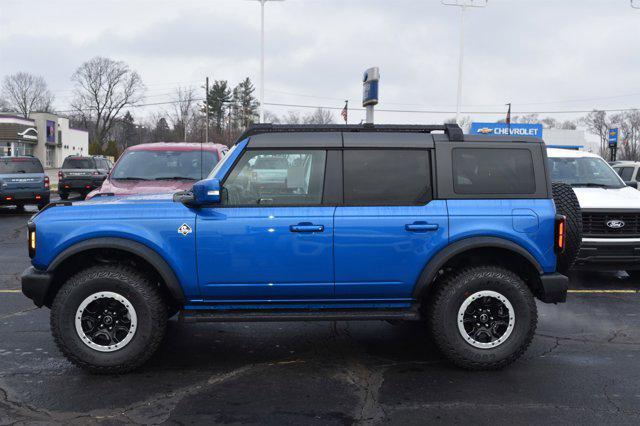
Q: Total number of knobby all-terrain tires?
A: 3